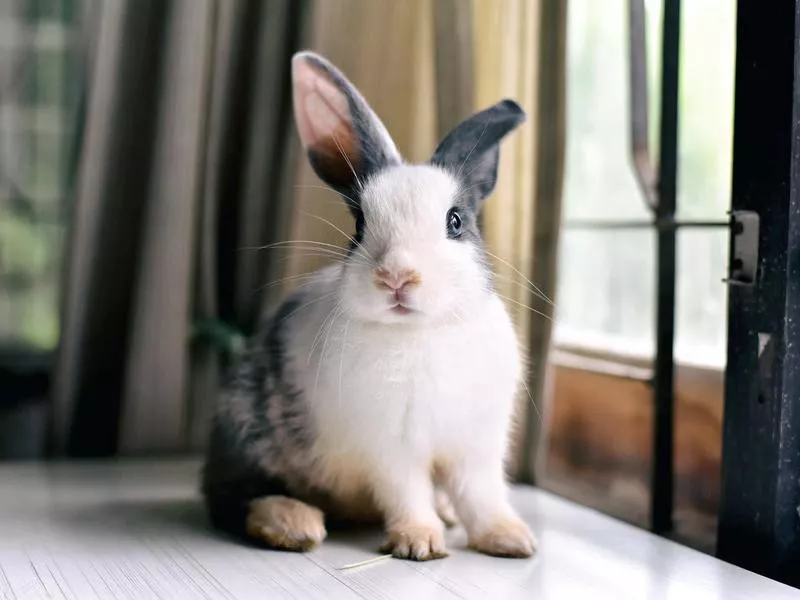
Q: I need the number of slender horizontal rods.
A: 1